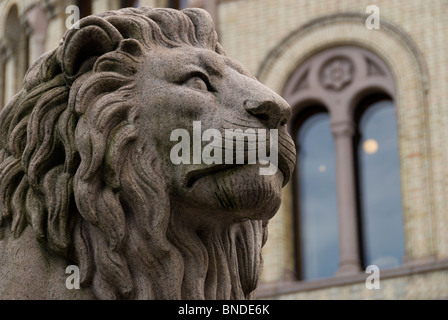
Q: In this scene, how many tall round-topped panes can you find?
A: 2